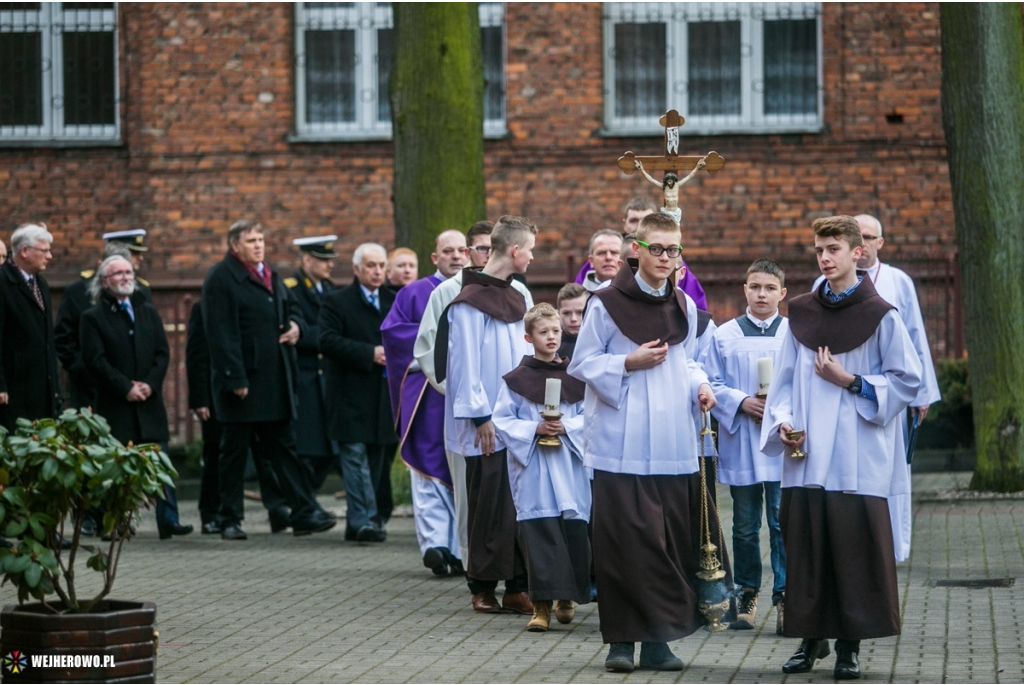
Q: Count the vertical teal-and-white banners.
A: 0